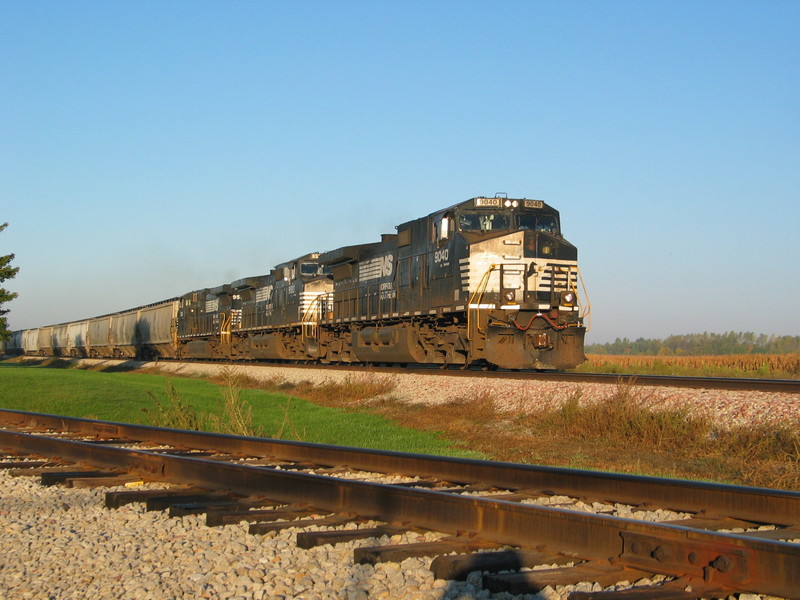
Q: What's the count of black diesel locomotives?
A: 3